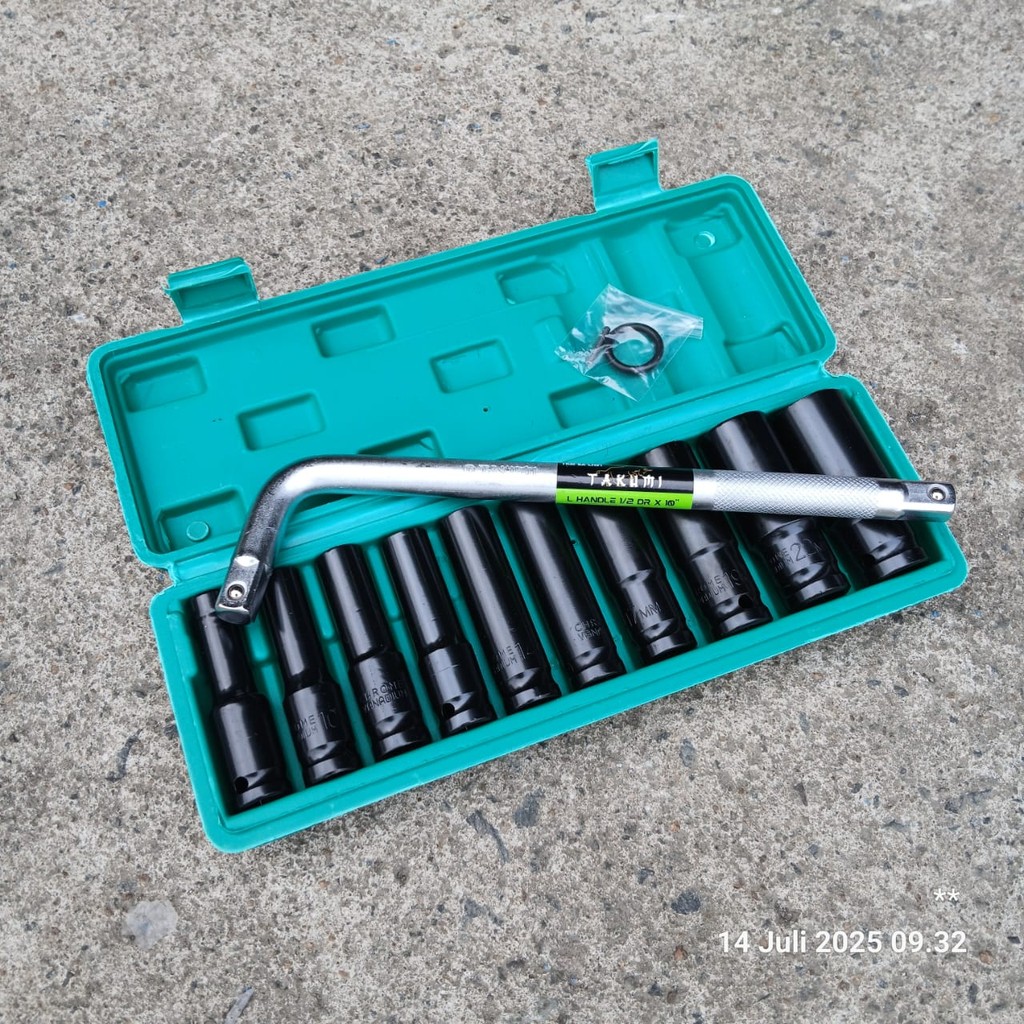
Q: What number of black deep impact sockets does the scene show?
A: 10